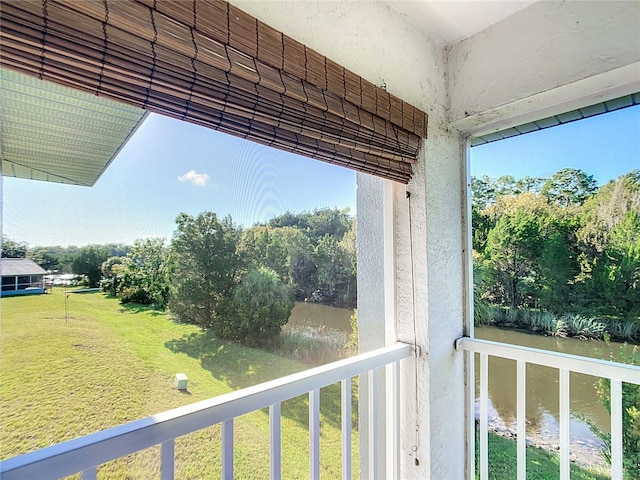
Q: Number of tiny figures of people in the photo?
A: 0